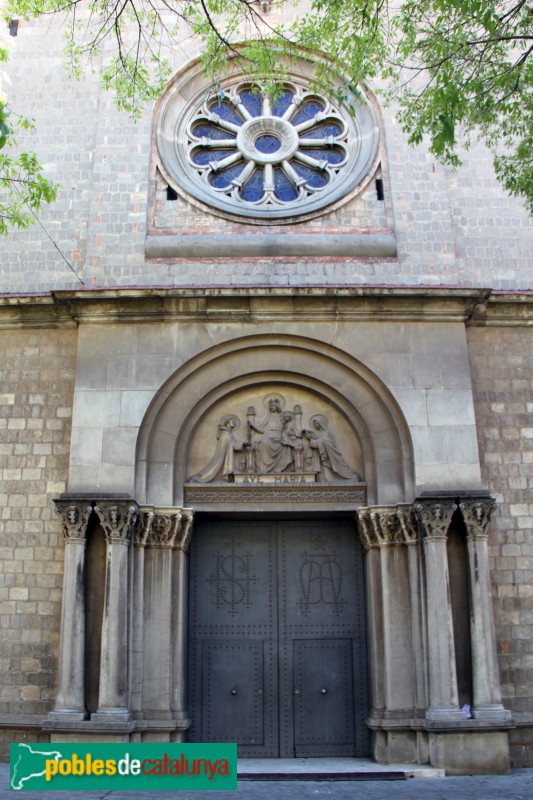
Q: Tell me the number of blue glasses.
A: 13